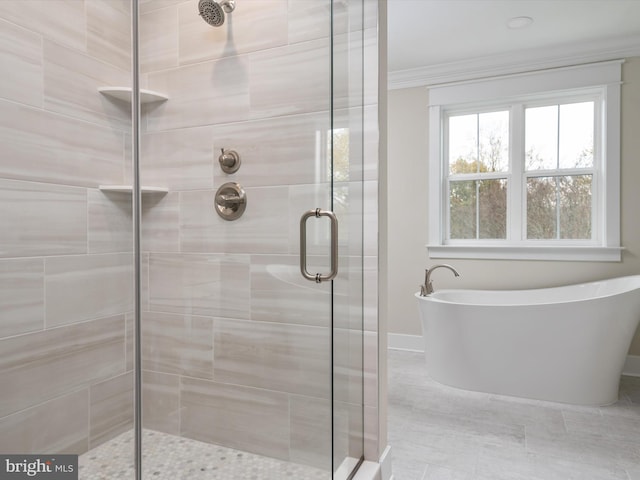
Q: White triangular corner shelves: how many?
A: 2